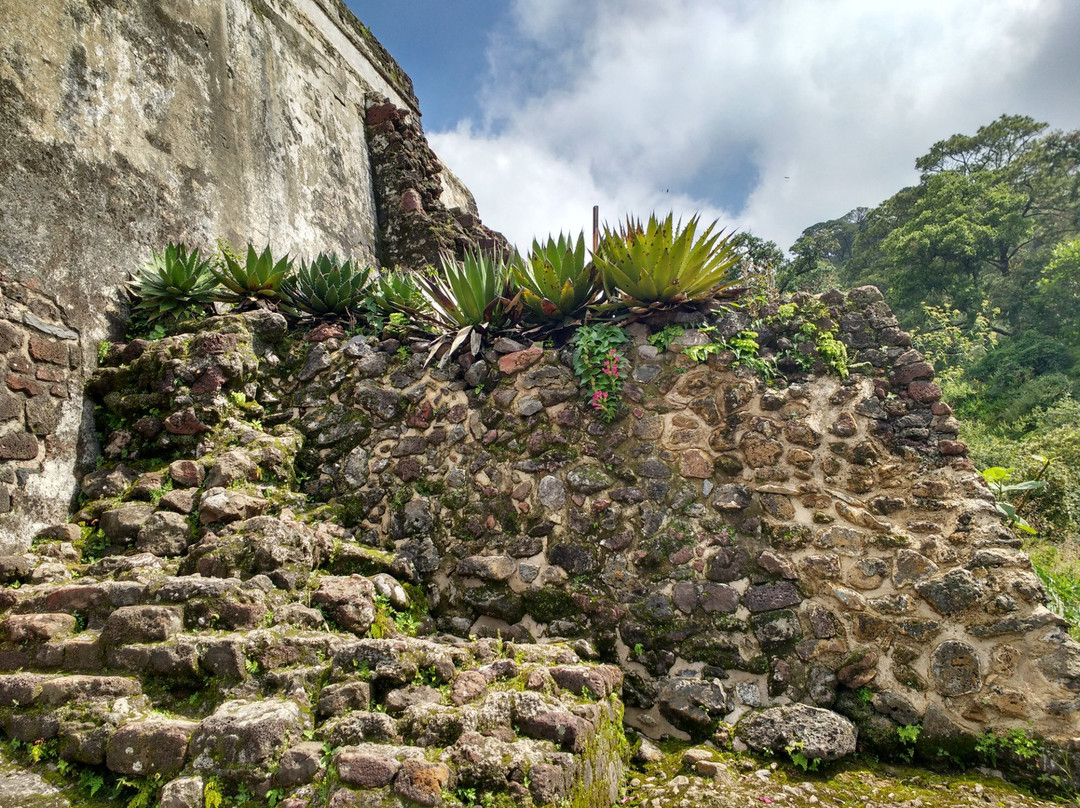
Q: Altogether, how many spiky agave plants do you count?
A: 7